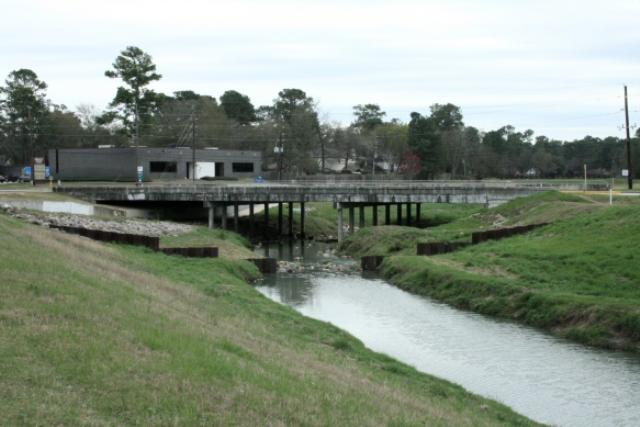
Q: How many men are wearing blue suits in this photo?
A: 0